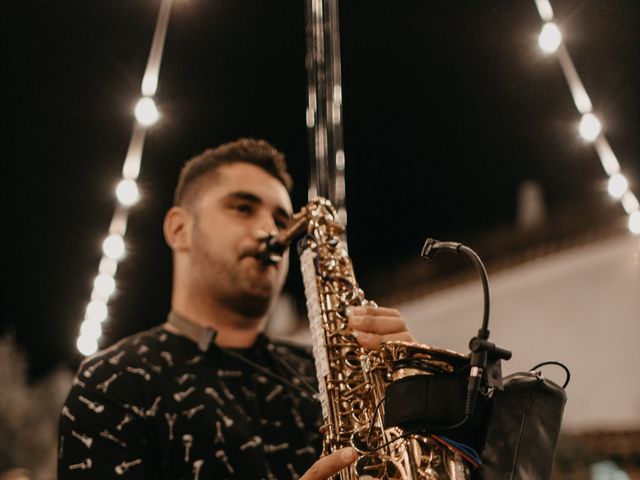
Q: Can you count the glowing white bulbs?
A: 11